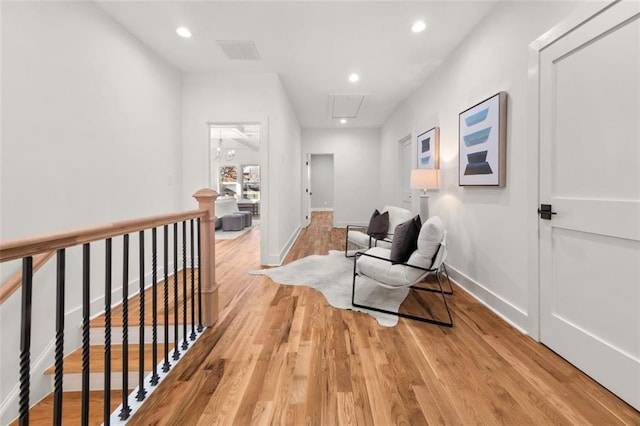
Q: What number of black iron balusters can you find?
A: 12